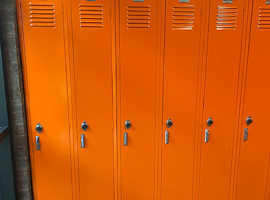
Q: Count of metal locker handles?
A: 6